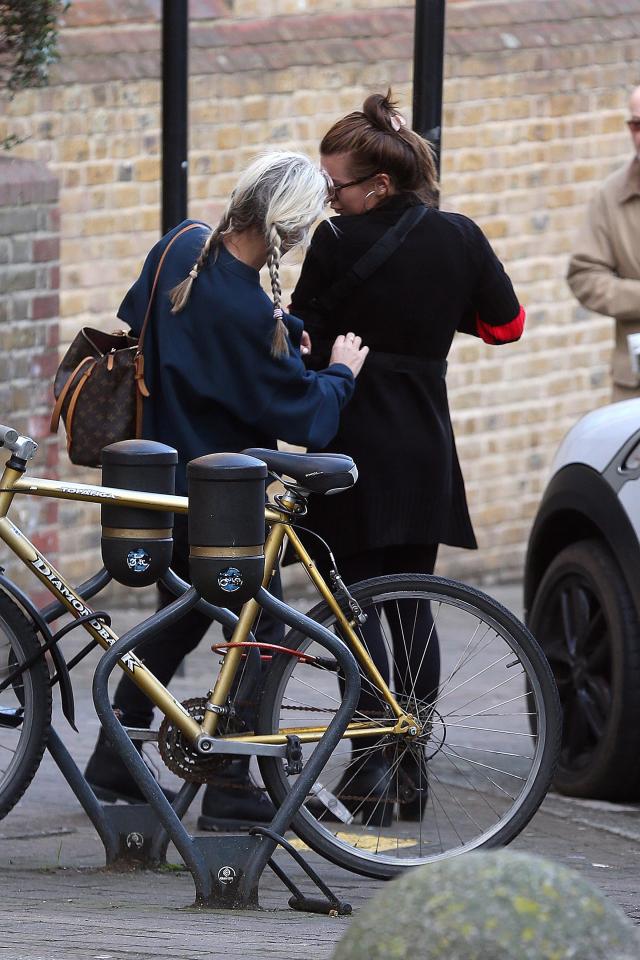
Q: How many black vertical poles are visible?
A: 2